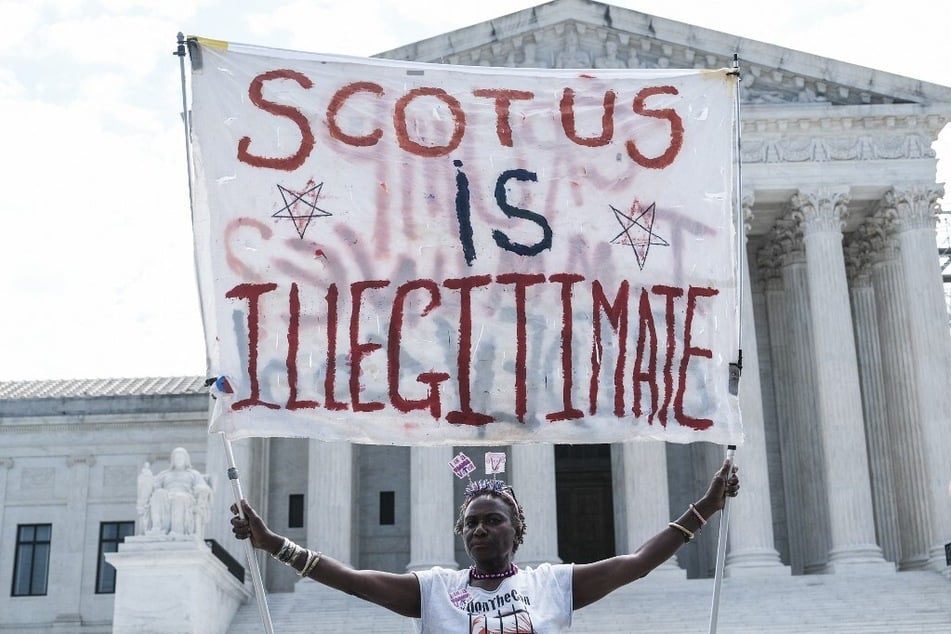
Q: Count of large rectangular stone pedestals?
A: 1